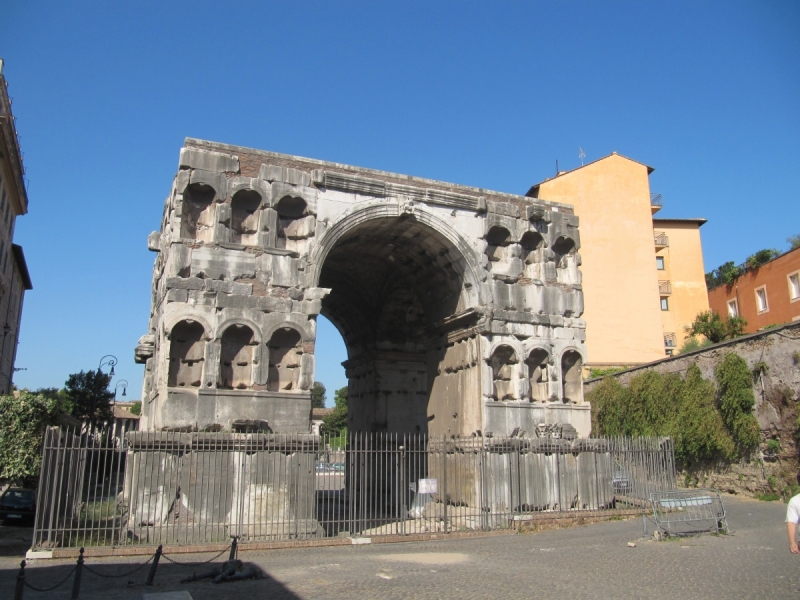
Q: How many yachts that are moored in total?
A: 0